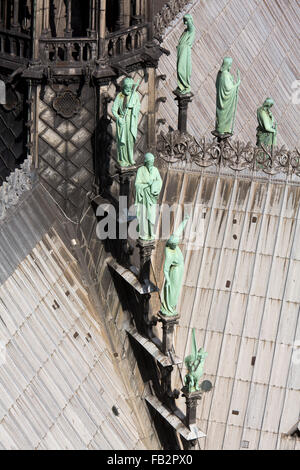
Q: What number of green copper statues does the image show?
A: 7